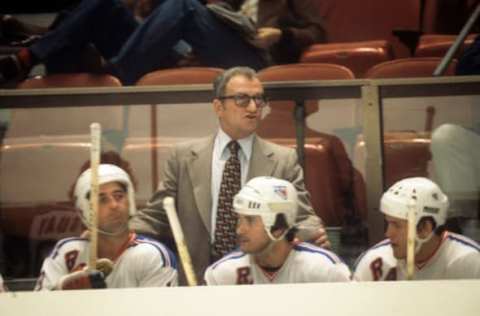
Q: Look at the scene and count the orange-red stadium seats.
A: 6